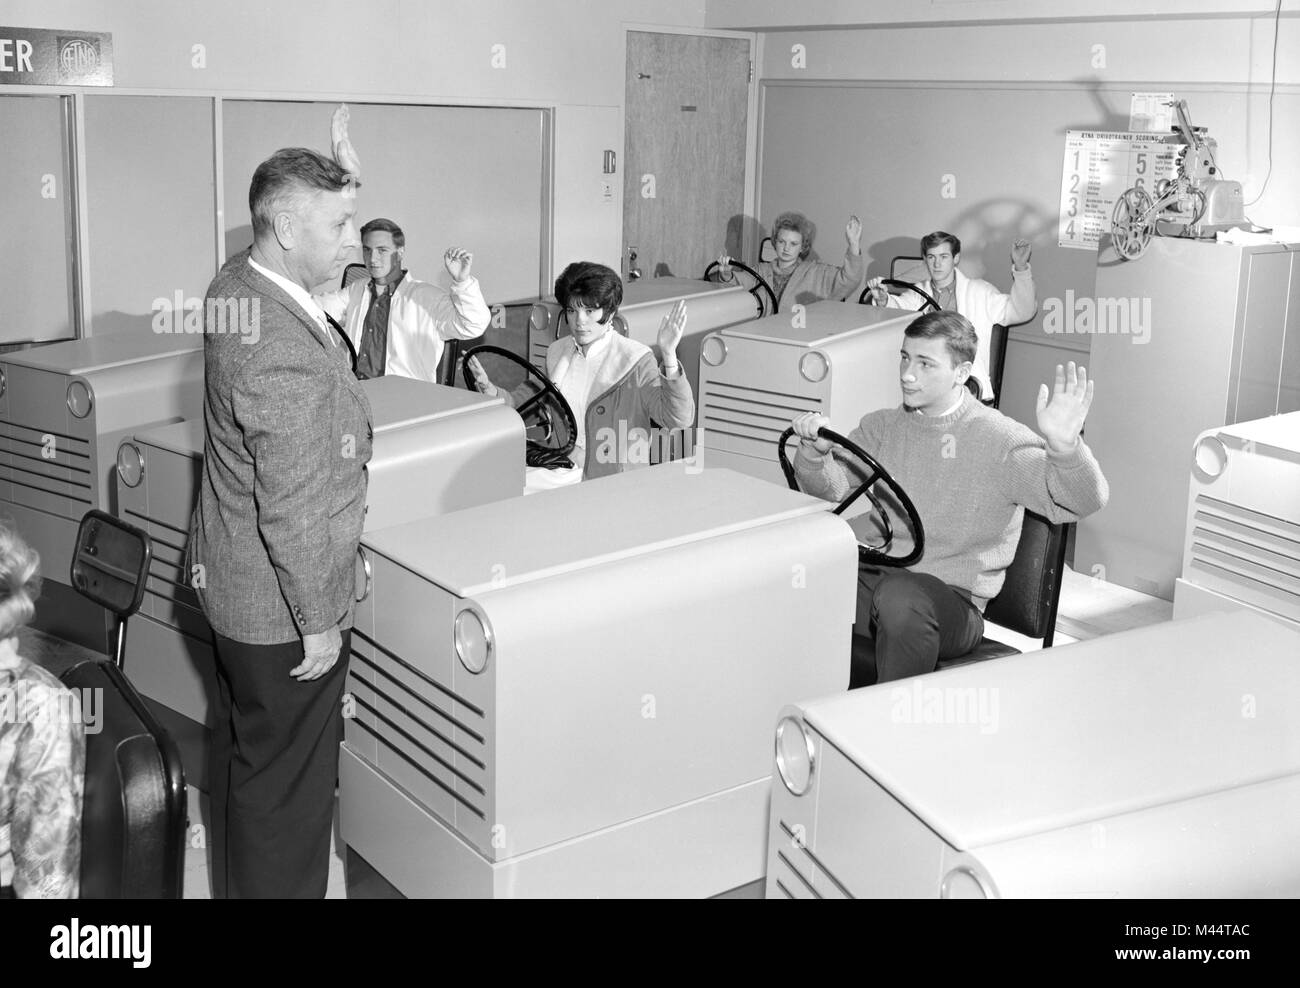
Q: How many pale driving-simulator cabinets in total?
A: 7